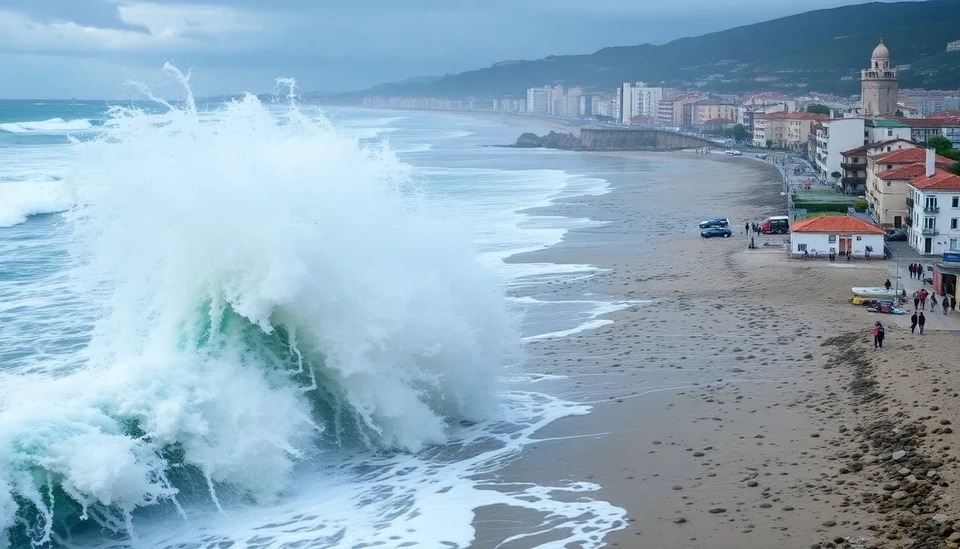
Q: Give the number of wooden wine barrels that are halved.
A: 0